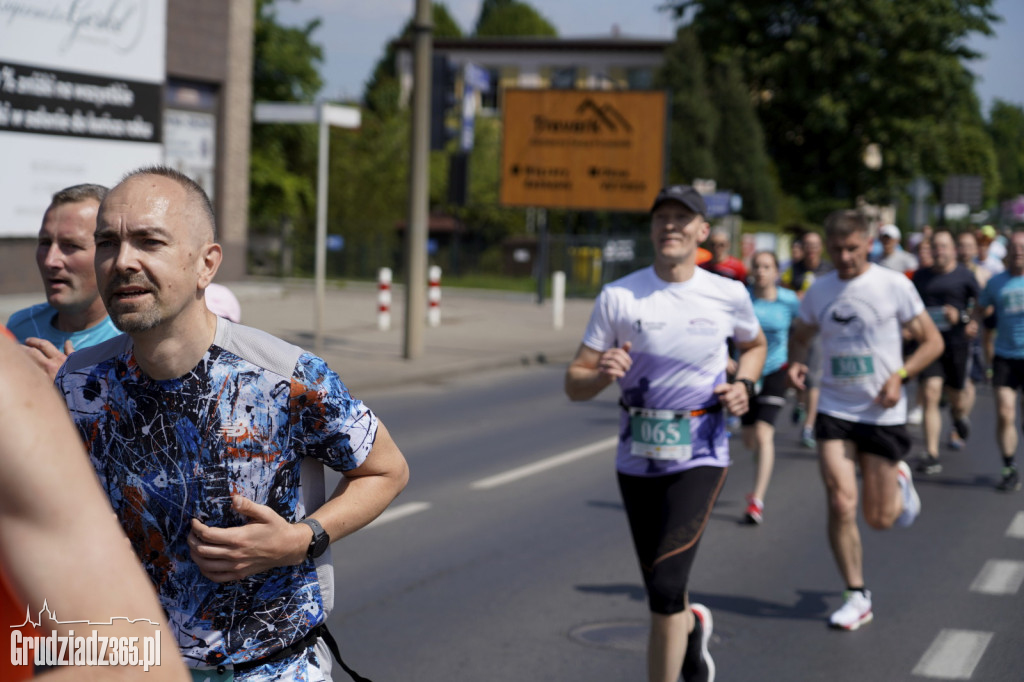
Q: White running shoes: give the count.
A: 2